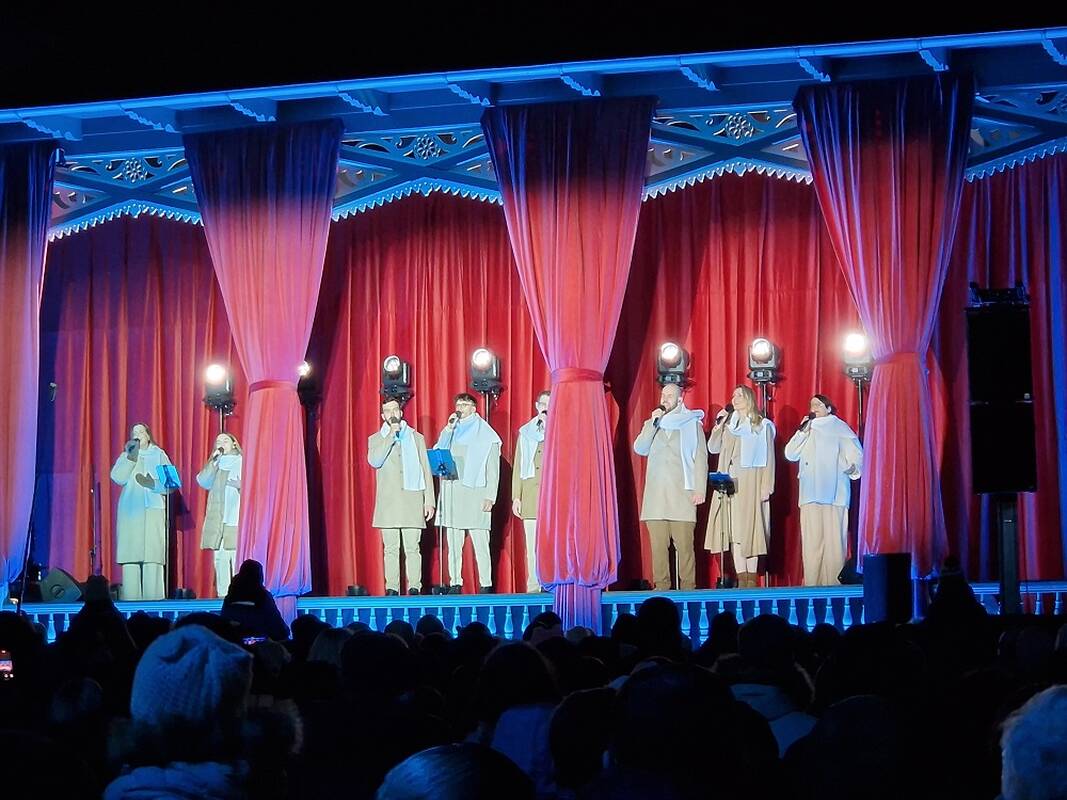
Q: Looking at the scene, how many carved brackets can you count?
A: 10